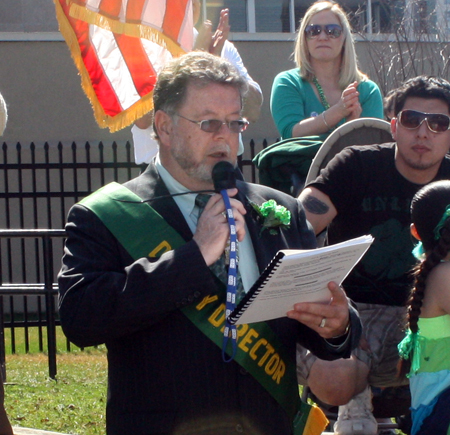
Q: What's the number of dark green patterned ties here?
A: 1